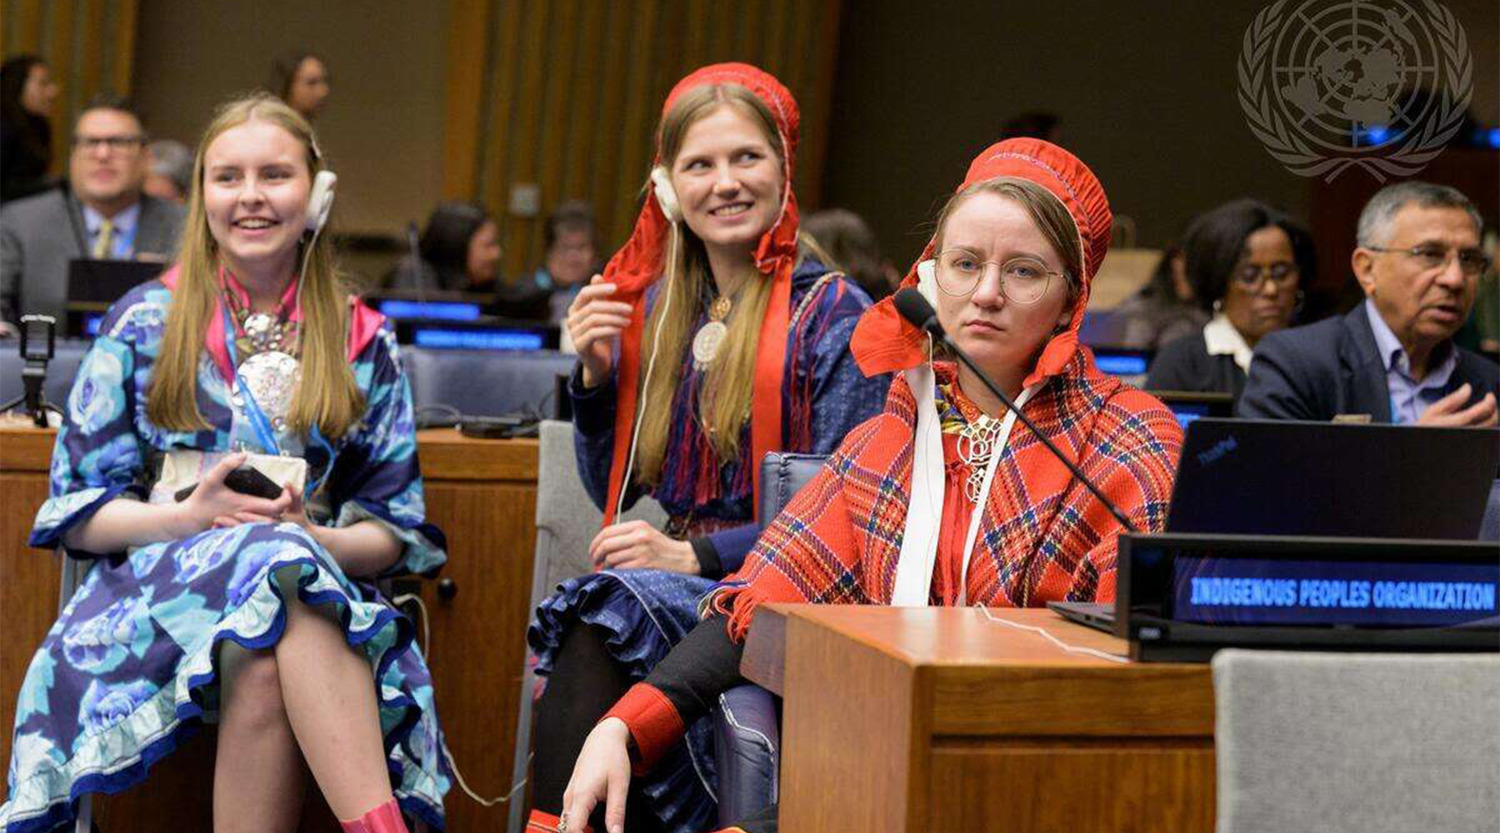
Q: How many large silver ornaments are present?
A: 3